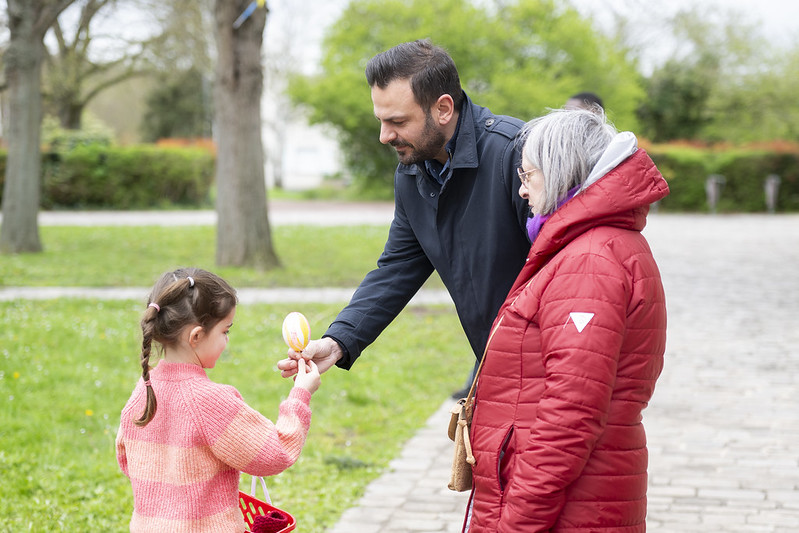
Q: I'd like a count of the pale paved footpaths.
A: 3